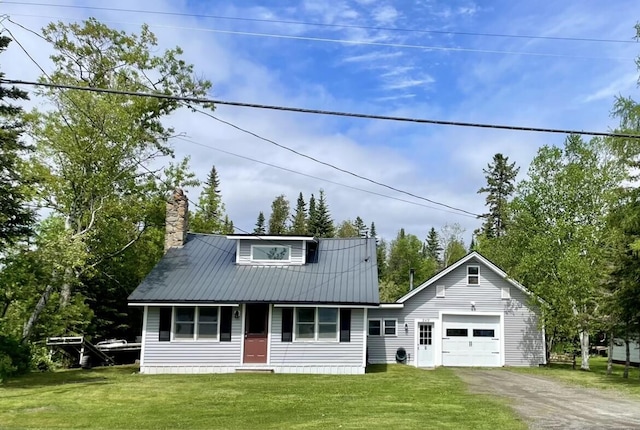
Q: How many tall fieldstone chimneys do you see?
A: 1